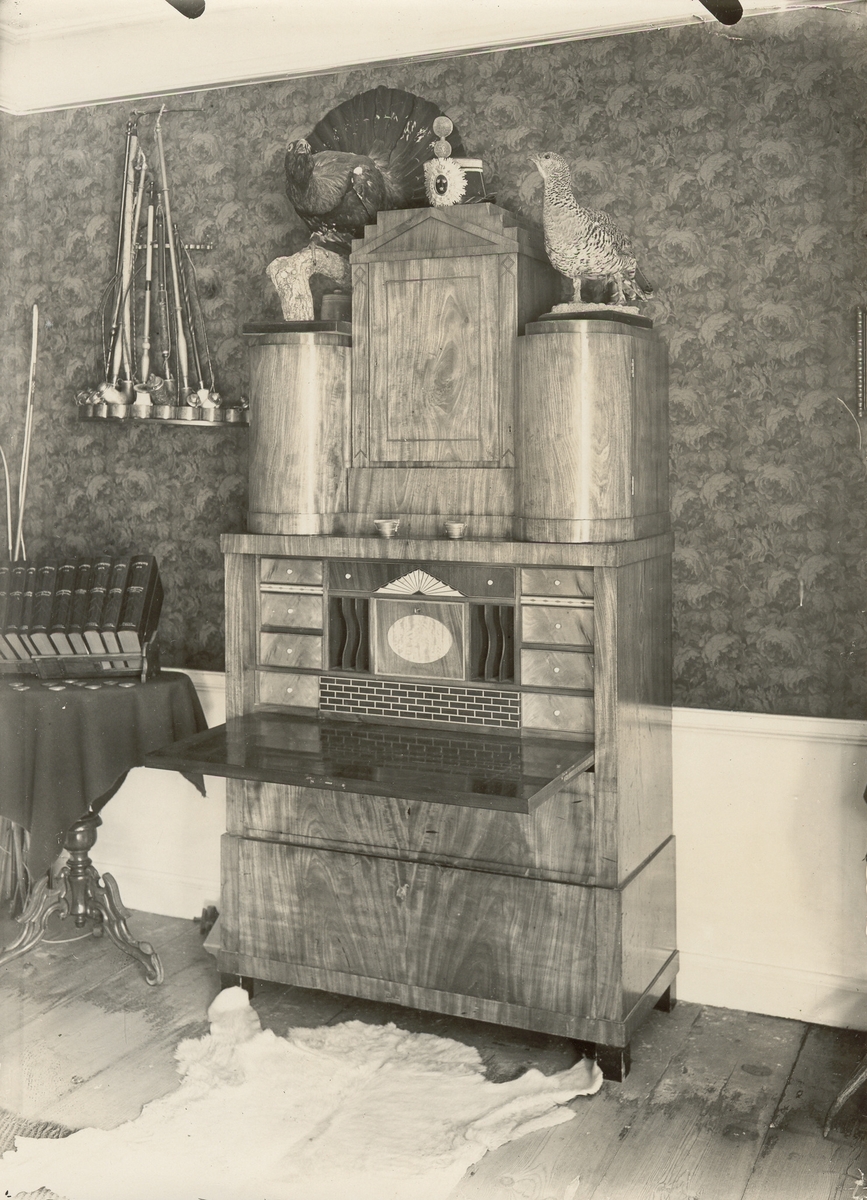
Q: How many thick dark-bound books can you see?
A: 9